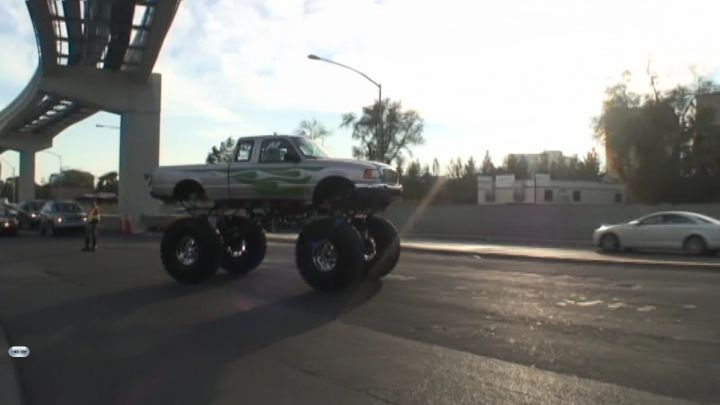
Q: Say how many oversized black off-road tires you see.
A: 4